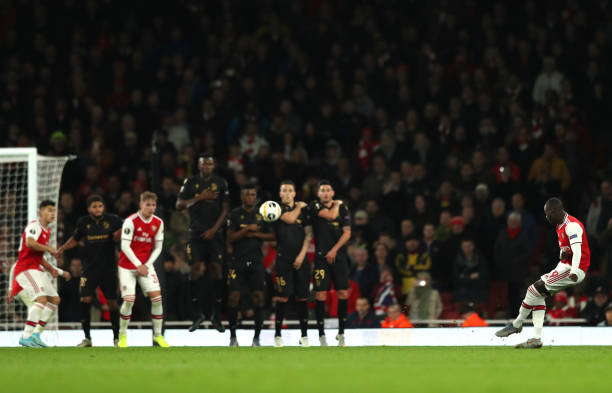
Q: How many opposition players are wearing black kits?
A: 5